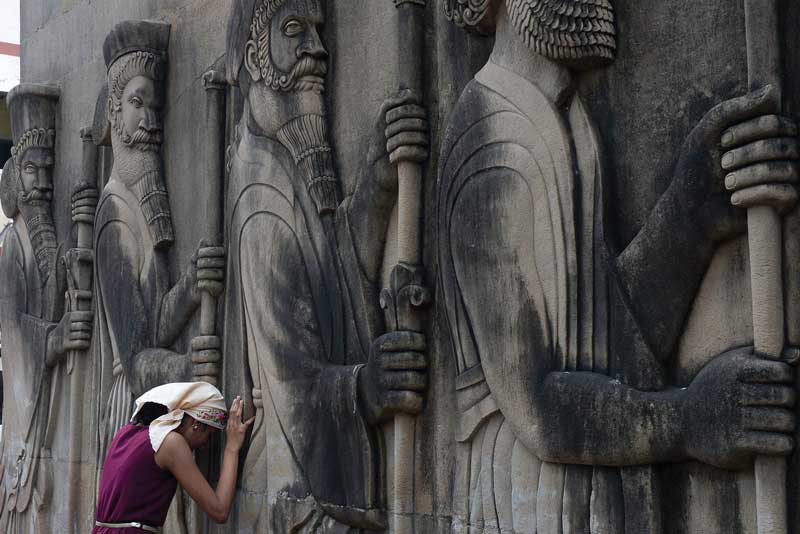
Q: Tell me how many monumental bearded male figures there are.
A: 4